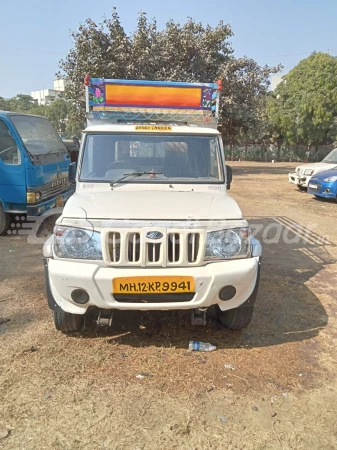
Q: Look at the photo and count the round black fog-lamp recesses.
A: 2